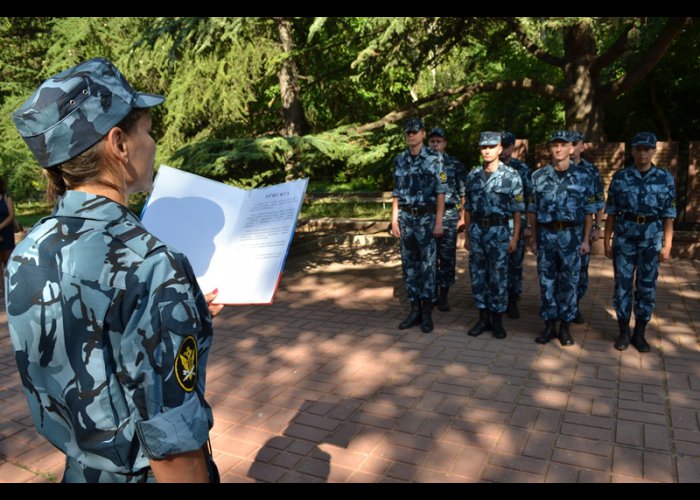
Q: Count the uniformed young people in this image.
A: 8